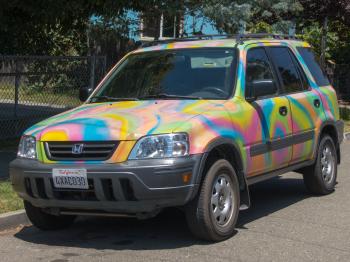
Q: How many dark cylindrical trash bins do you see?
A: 0